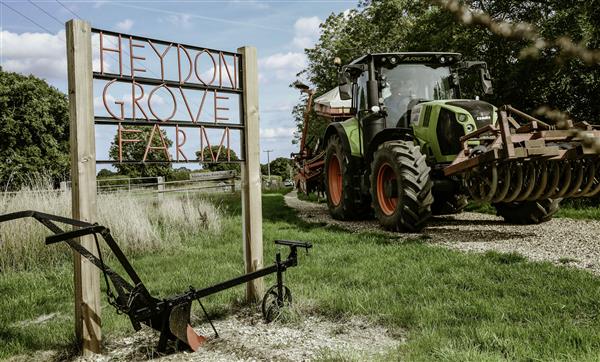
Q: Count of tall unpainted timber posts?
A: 2